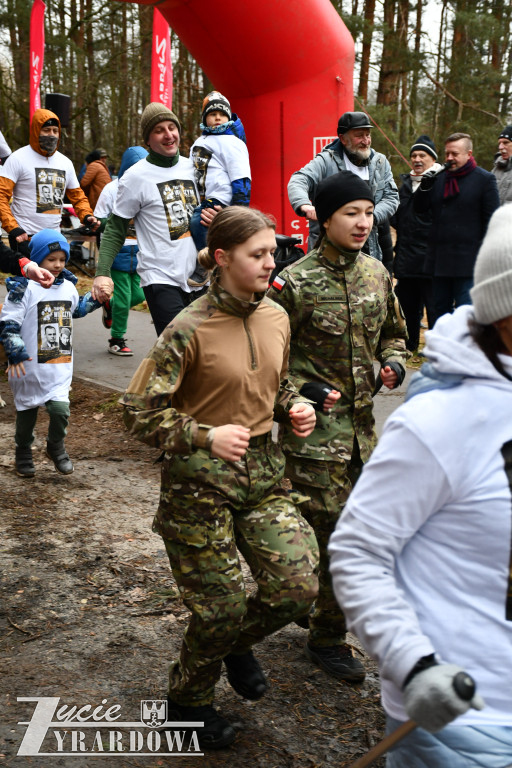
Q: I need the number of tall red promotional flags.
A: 2